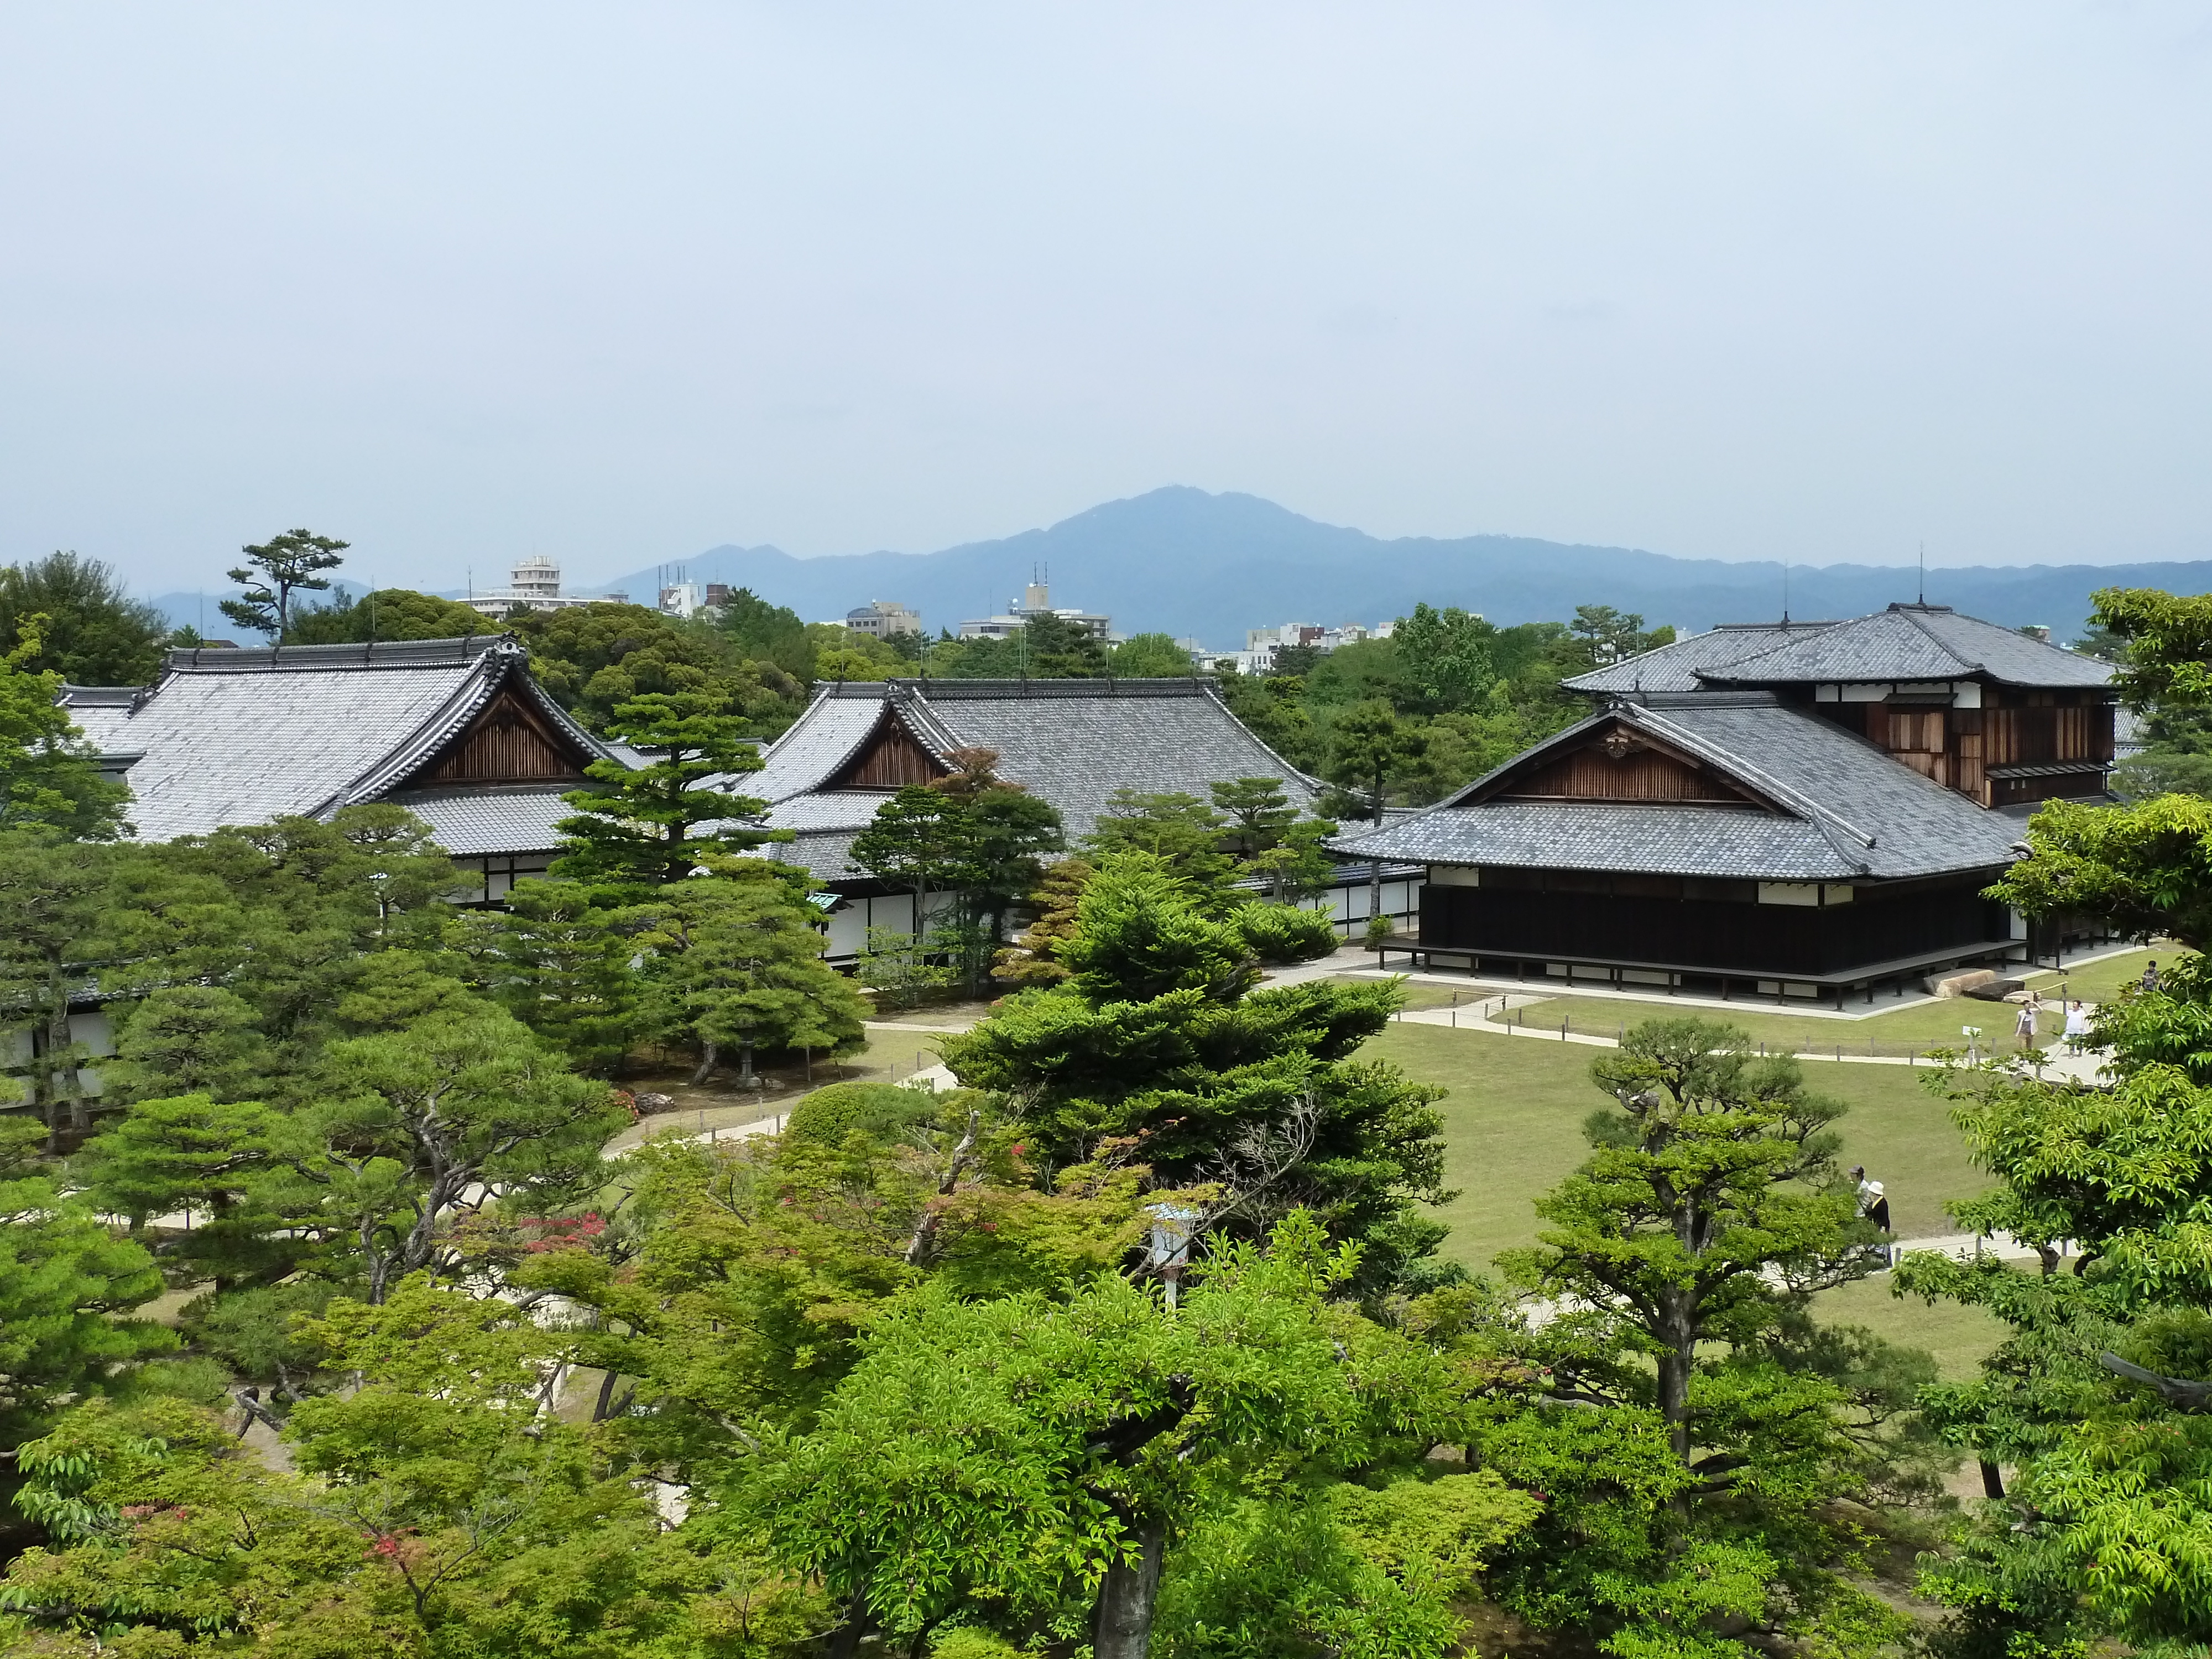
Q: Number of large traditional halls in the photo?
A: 3